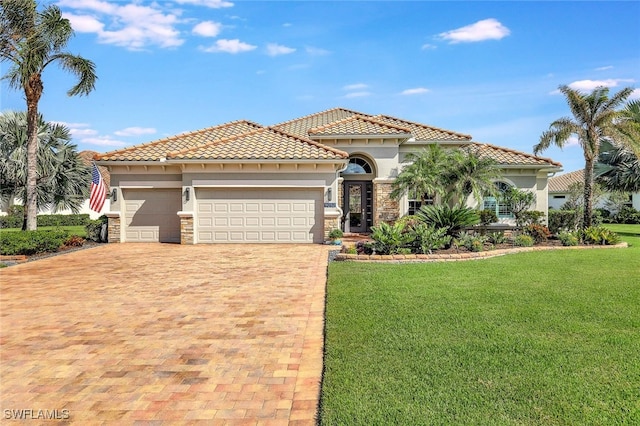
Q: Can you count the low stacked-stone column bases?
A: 3